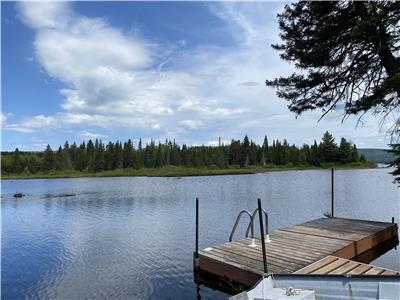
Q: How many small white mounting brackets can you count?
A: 2